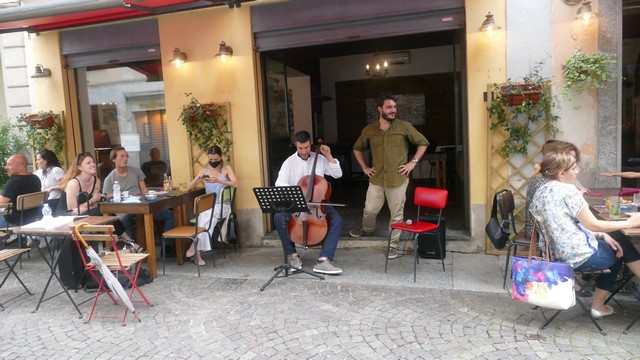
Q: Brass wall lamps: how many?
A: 5